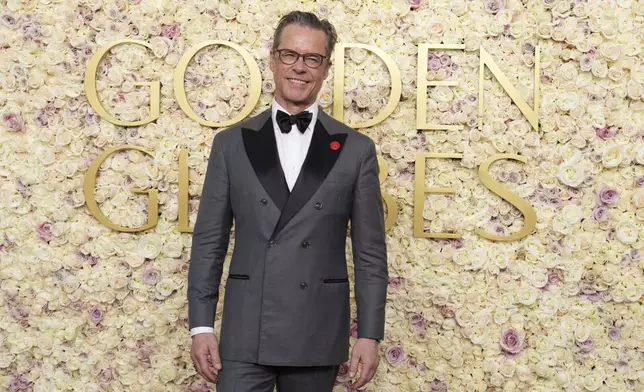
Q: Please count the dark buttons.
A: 5